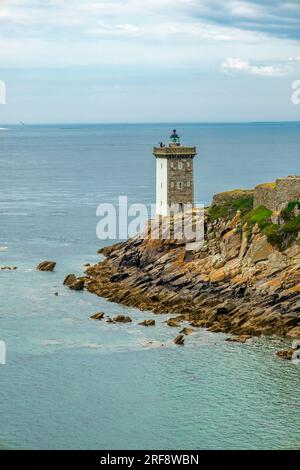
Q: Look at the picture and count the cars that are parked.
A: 0